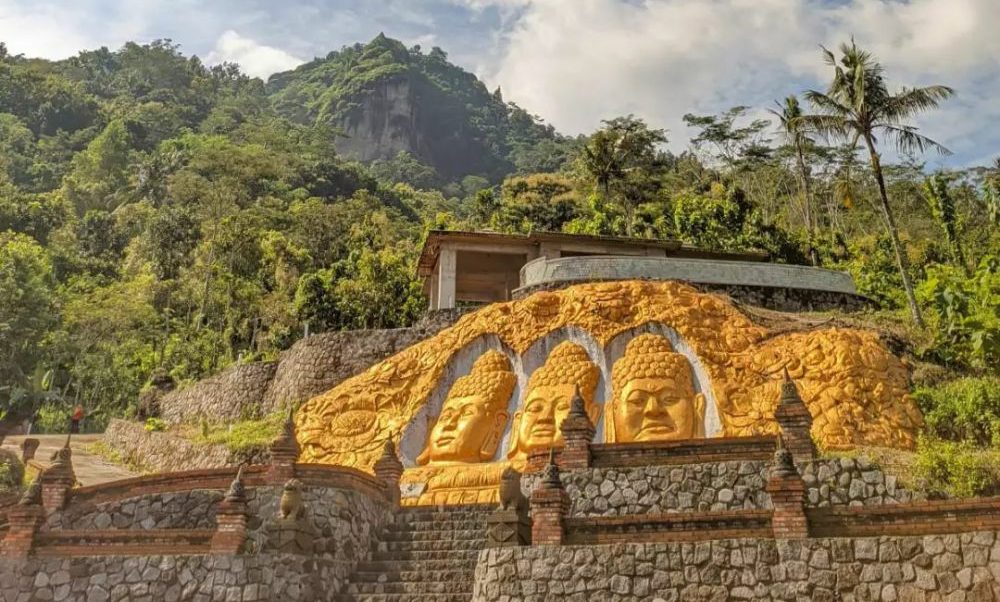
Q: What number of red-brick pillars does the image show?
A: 9